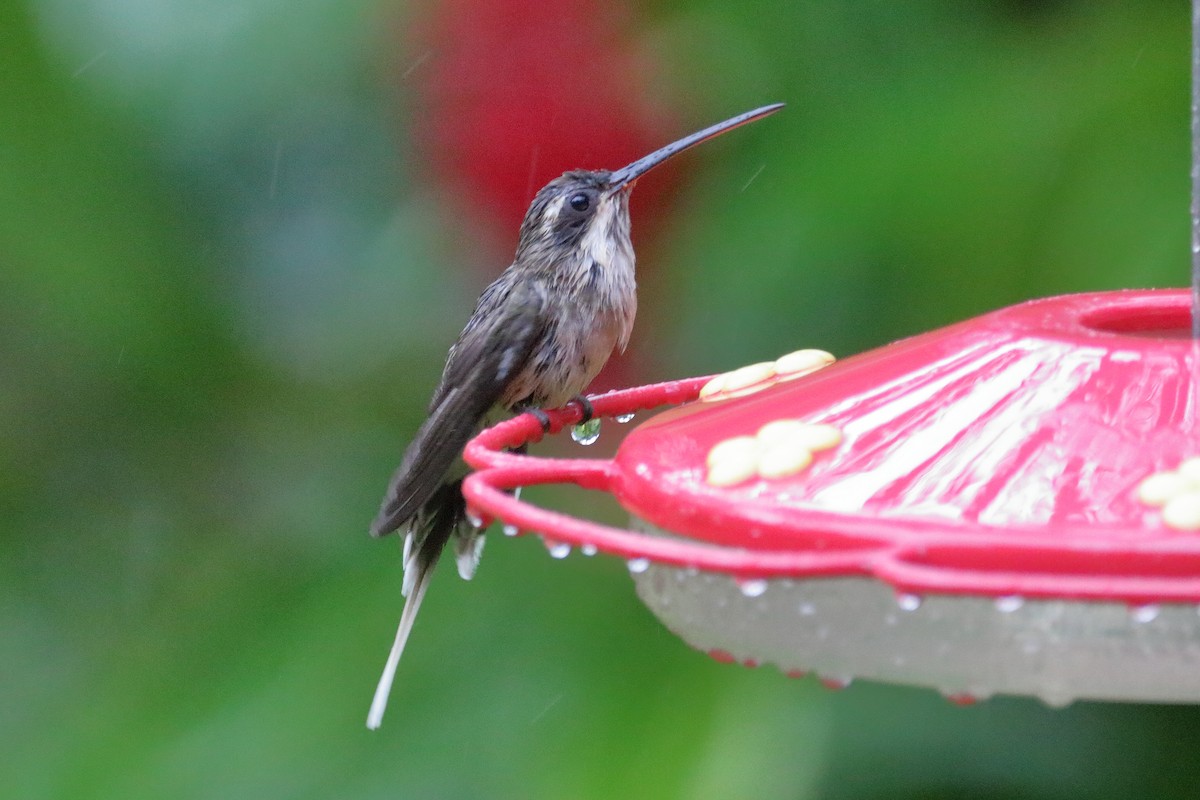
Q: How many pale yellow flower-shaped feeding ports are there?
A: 3